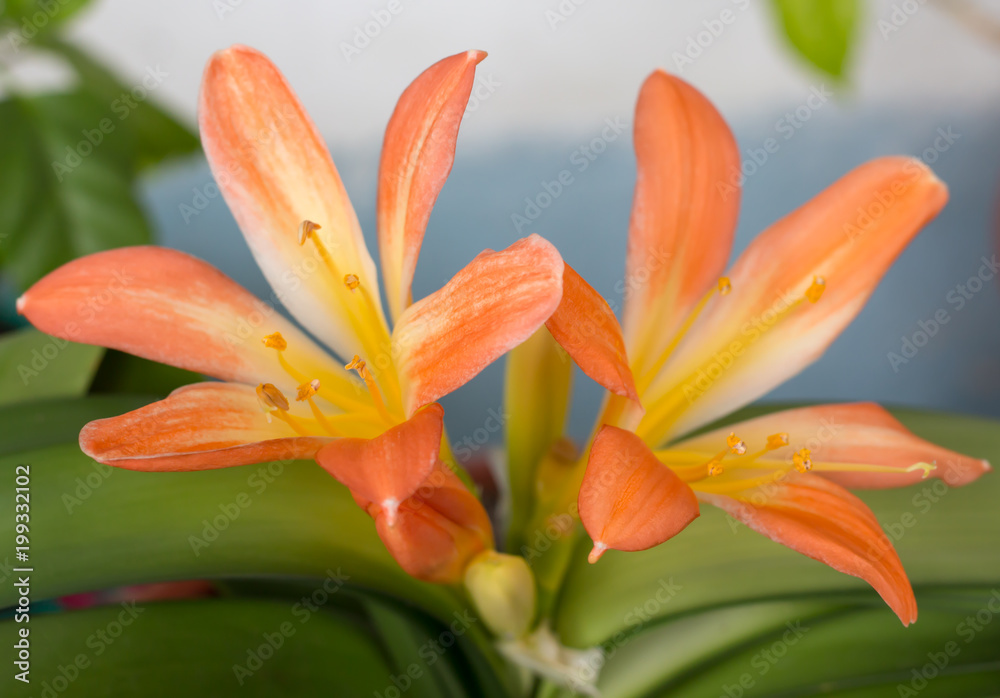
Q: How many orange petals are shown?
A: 12